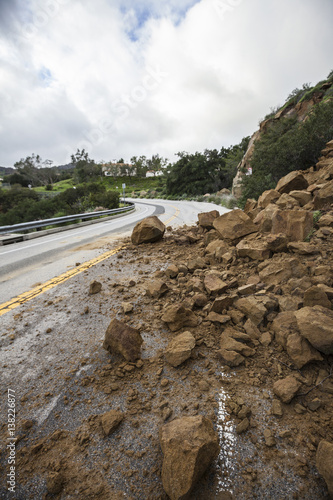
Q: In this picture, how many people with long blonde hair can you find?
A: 0